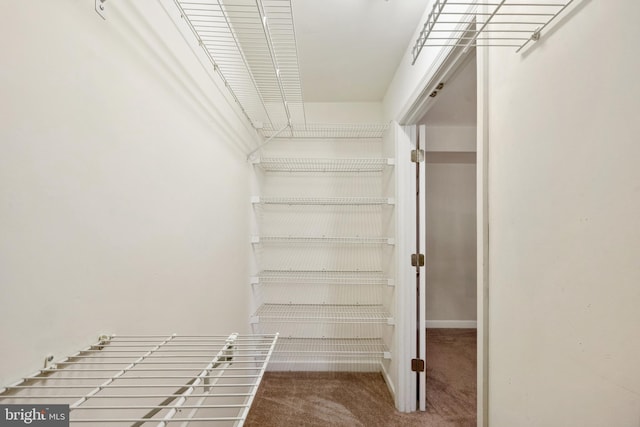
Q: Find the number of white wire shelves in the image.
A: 10